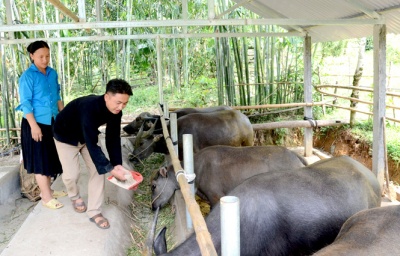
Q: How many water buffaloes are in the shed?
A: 5